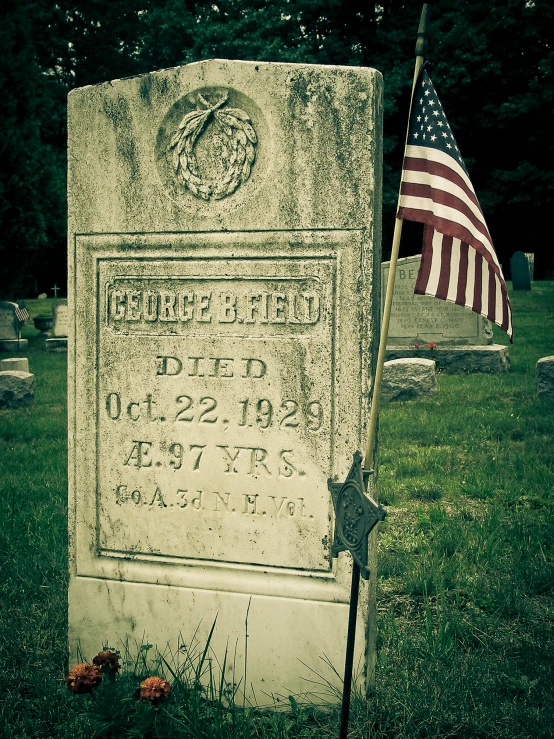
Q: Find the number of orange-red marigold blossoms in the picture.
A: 3